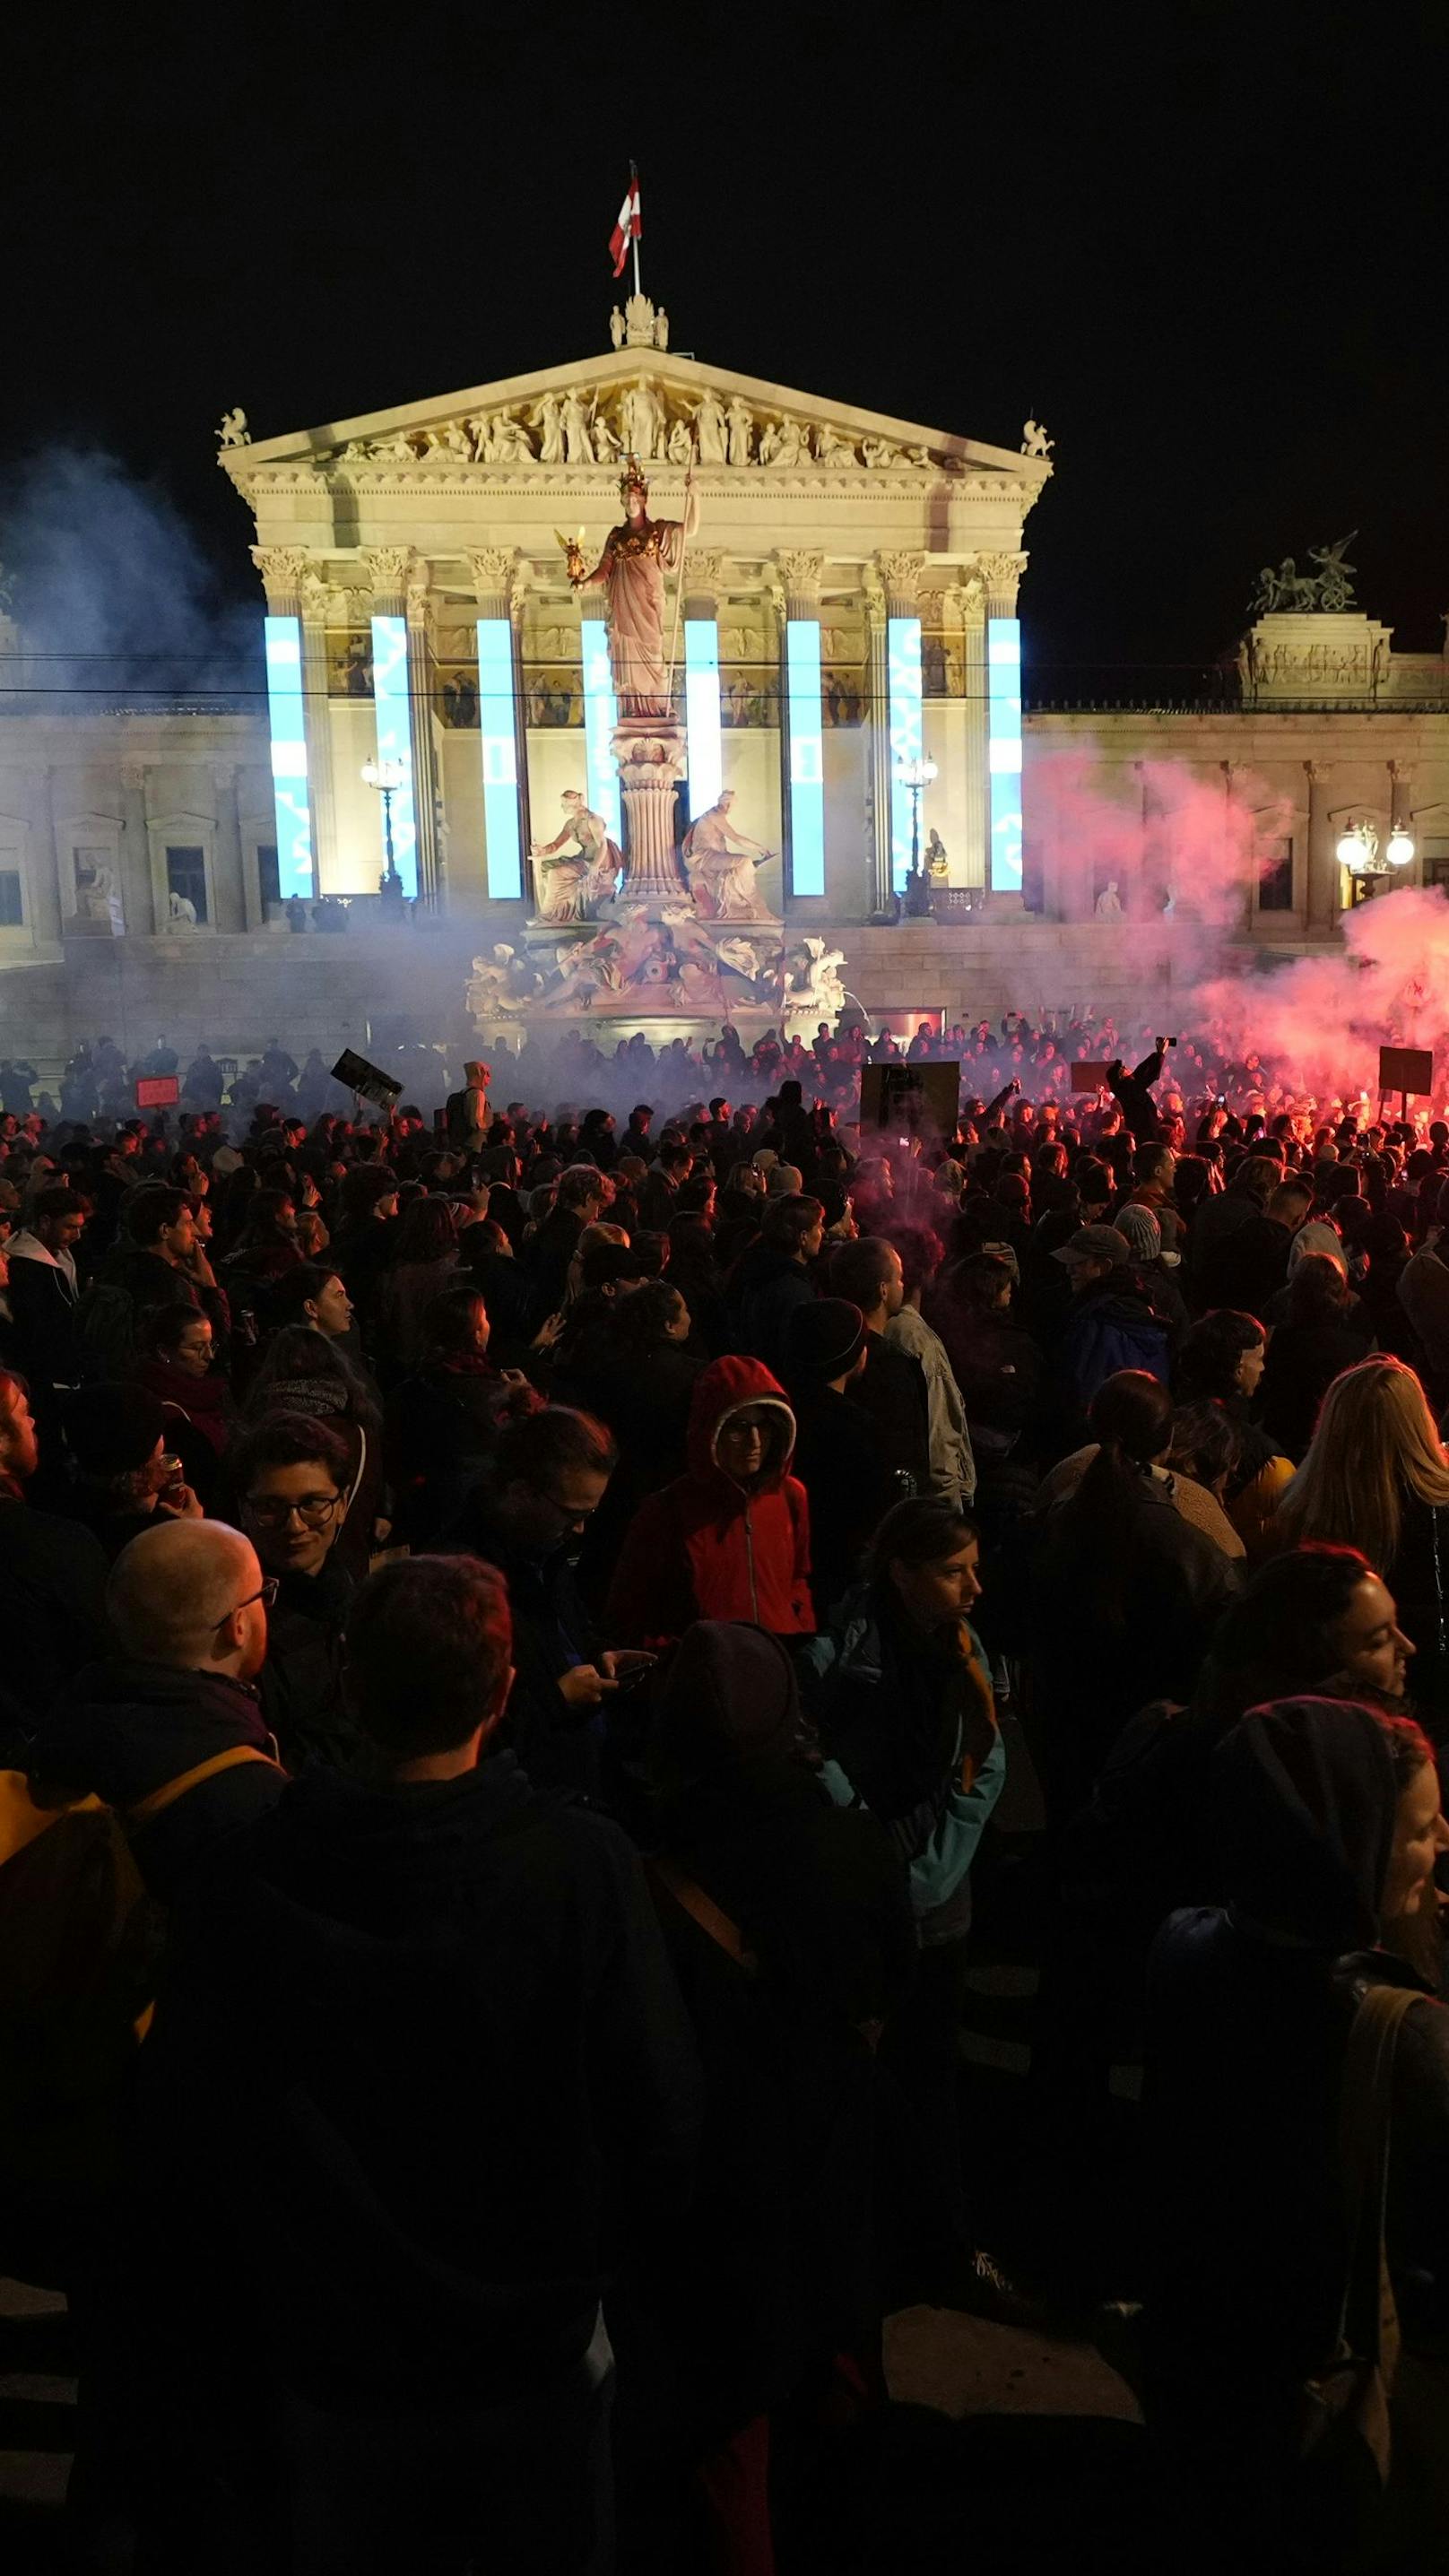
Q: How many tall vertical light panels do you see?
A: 8